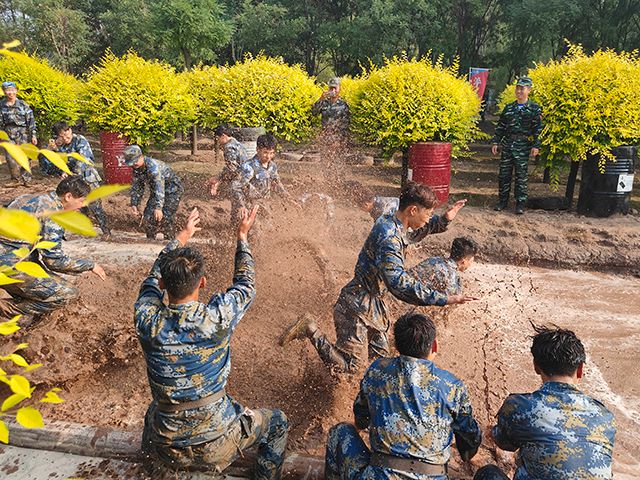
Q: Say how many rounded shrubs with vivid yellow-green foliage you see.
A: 5